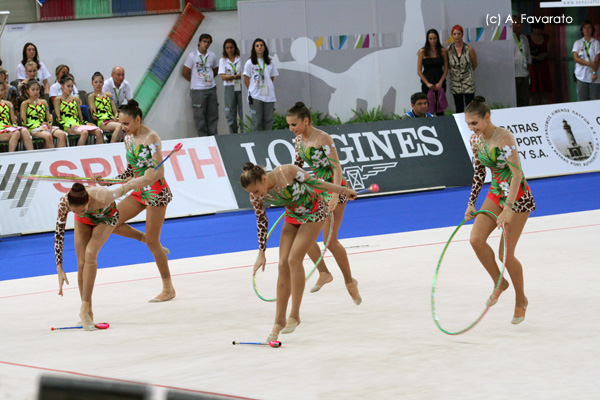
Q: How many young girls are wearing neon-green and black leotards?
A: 4